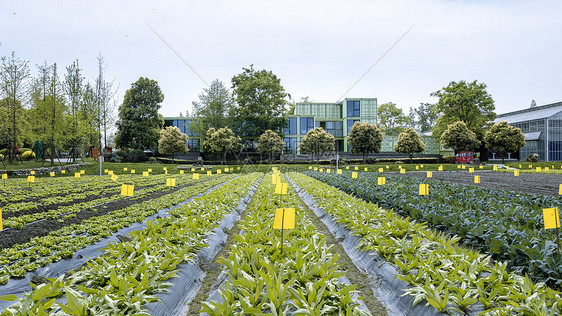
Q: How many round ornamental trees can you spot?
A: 8